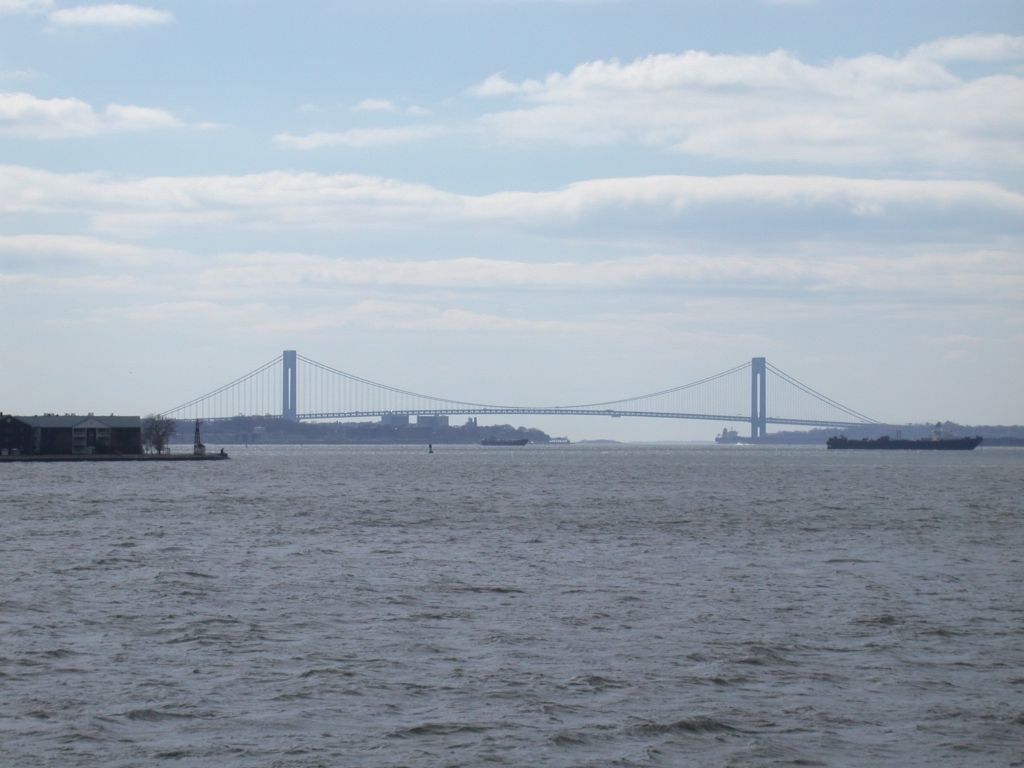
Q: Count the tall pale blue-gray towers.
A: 2